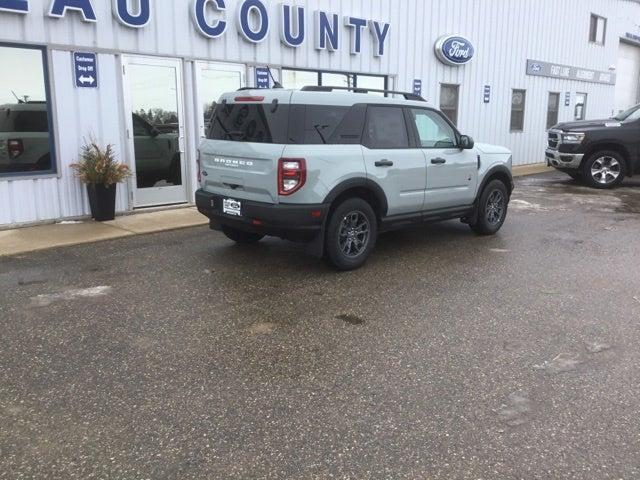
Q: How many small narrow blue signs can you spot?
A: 5